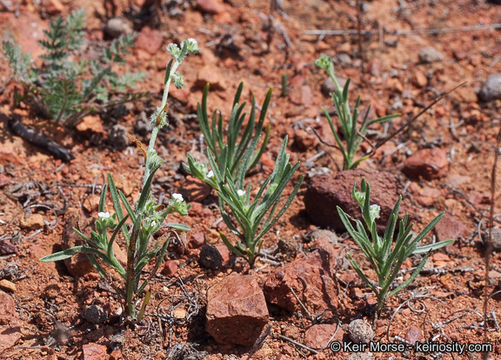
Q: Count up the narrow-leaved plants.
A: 5